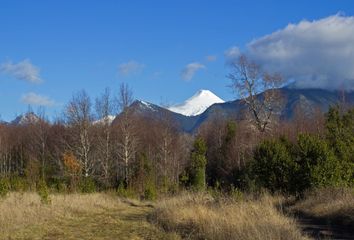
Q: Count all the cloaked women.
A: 0